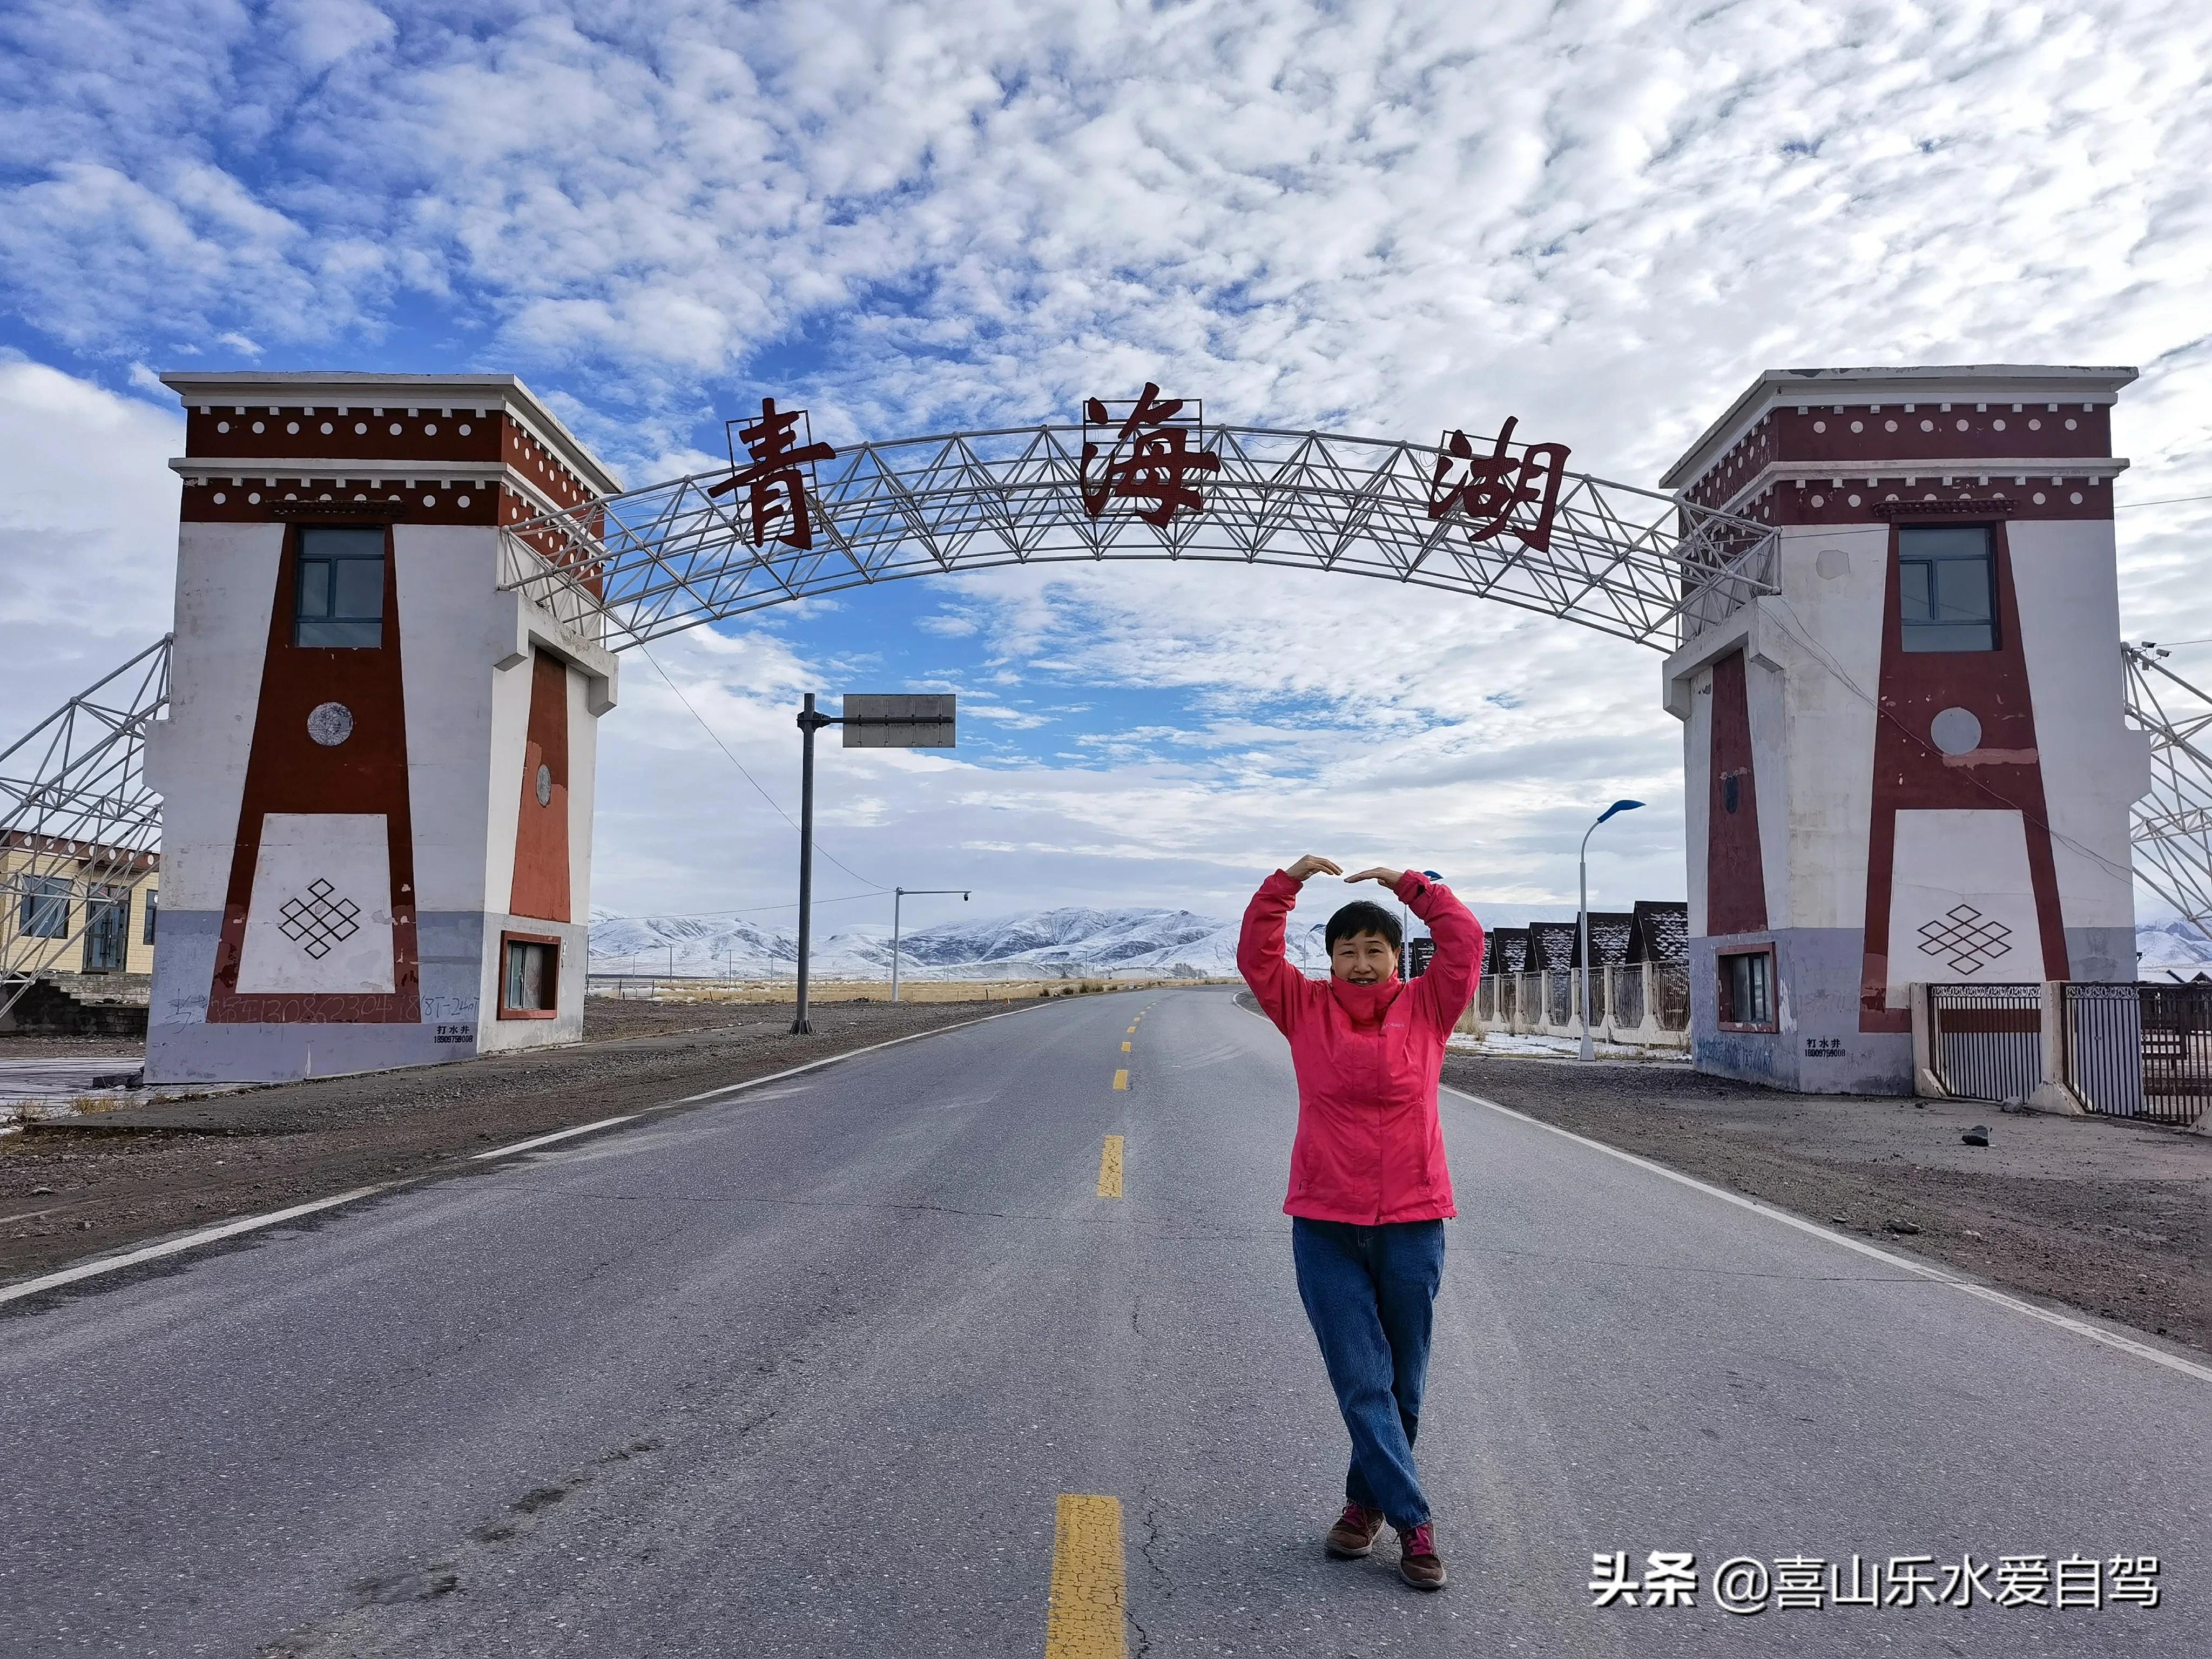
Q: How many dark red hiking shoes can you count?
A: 2